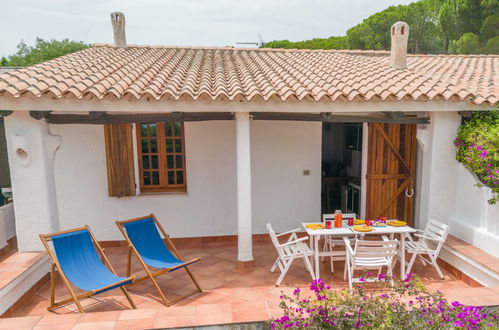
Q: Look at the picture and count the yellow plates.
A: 4